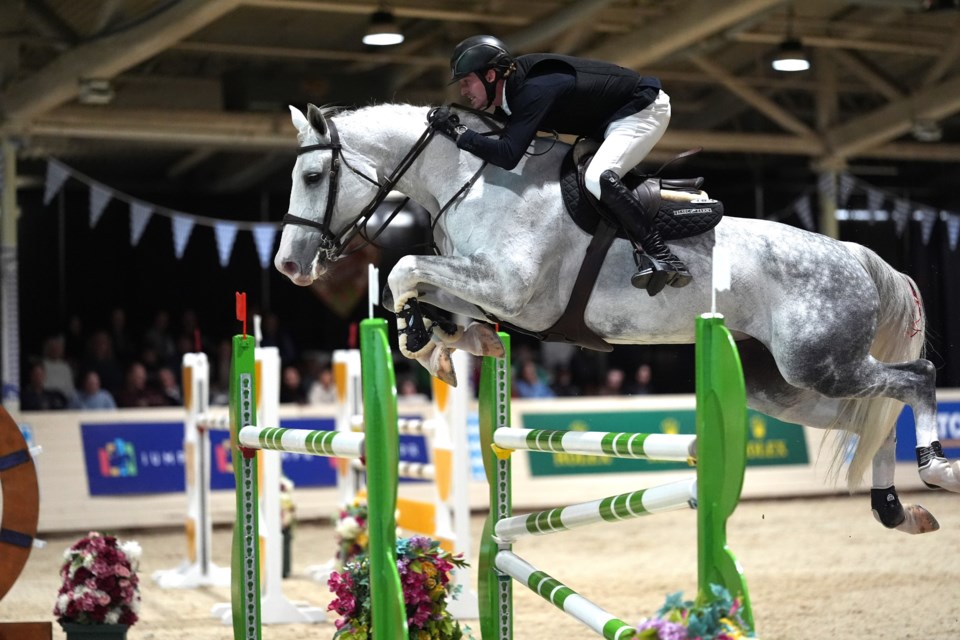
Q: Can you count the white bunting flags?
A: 13